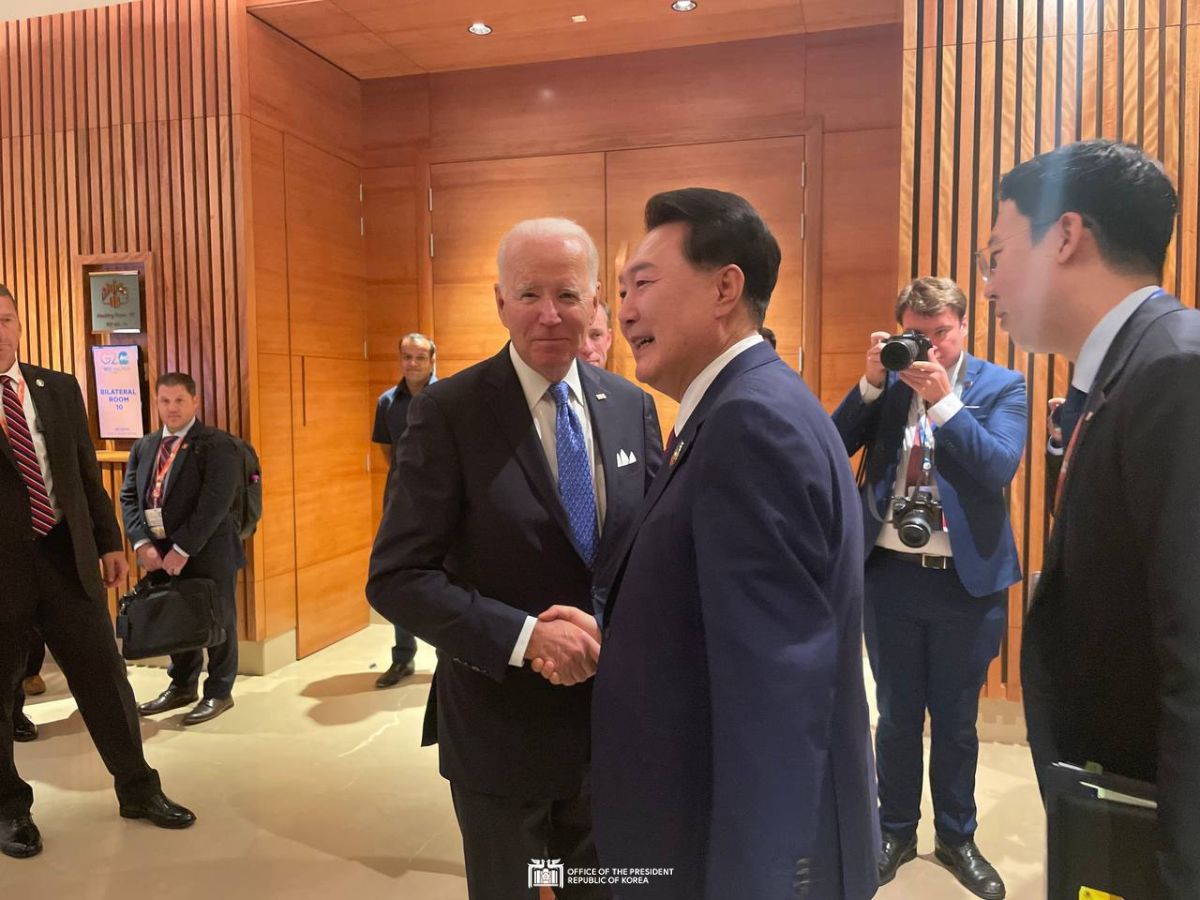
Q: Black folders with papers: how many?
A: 1